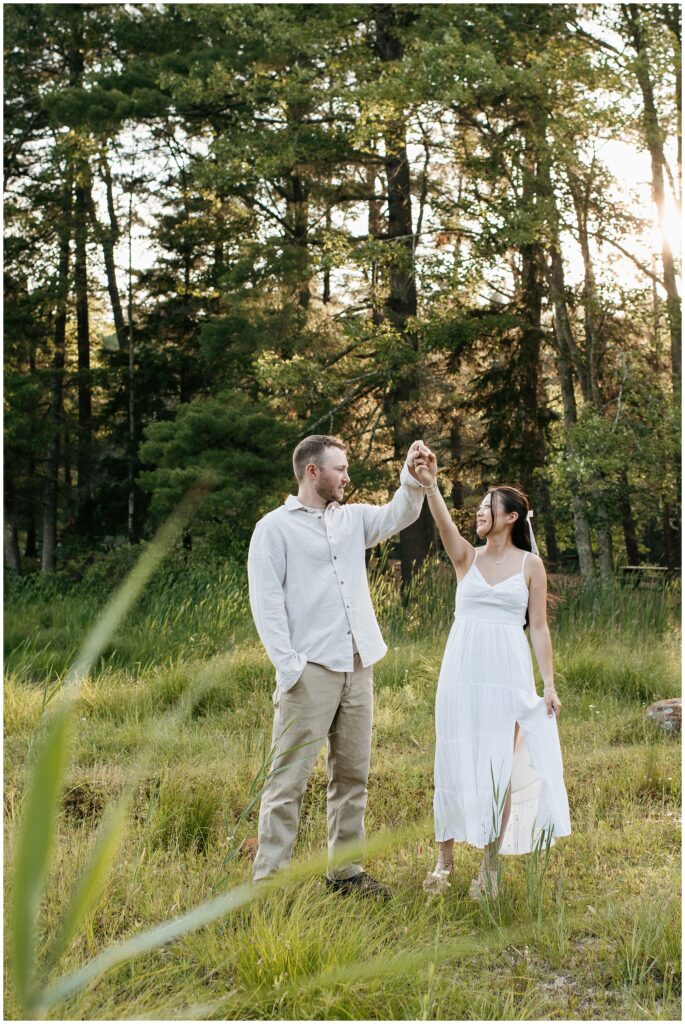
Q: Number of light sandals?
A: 2